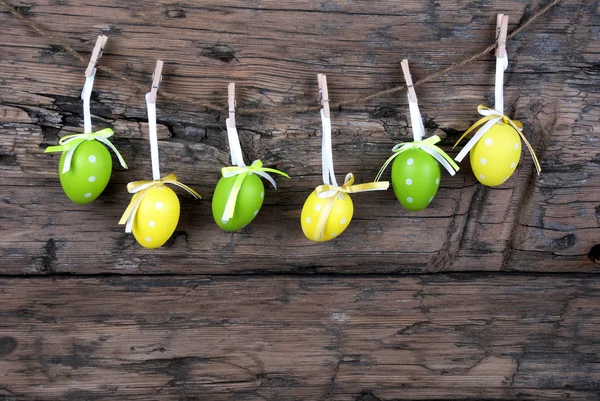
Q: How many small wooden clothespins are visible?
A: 6